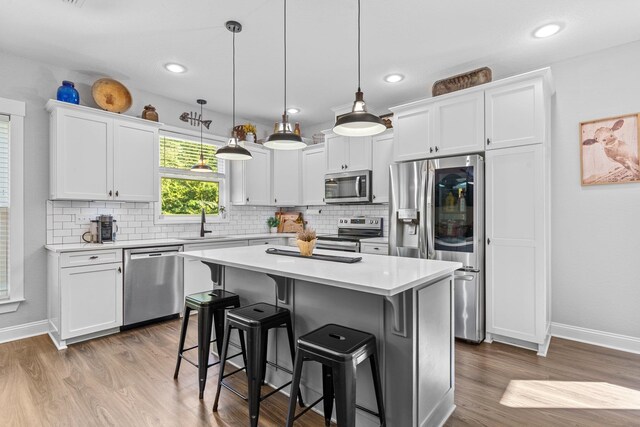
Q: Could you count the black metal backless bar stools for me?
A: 3